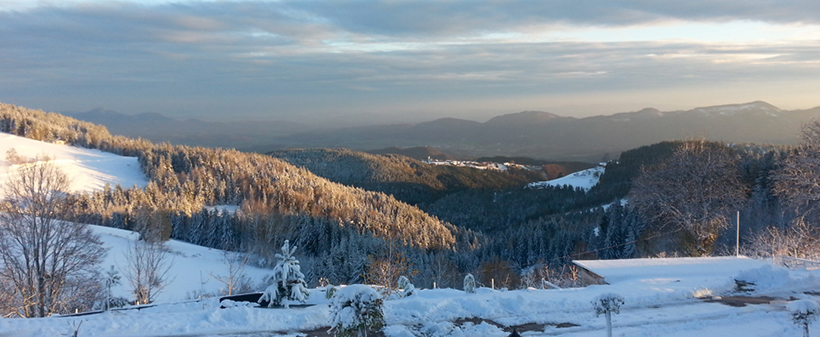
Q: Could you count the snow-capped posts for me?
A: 2